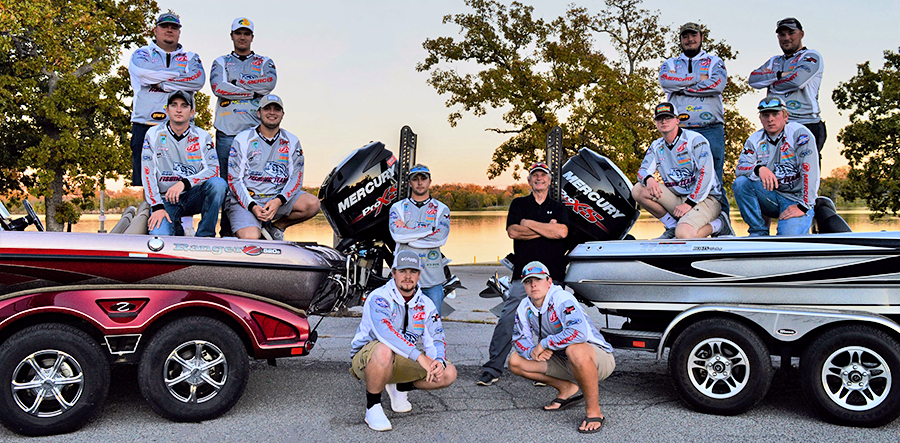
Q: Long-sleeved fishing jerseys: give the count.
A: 11